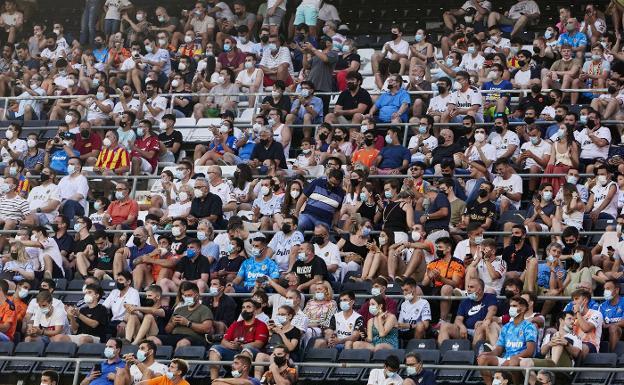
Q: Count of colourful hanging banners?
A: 0